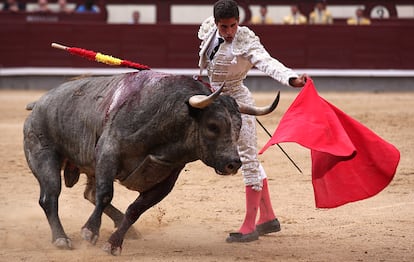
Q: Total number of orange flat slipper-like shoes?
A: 0